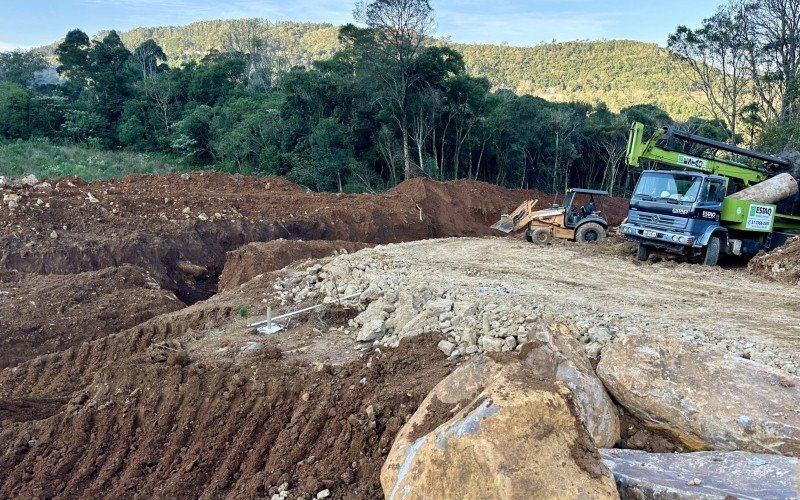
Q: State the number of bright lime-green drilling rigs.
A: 1